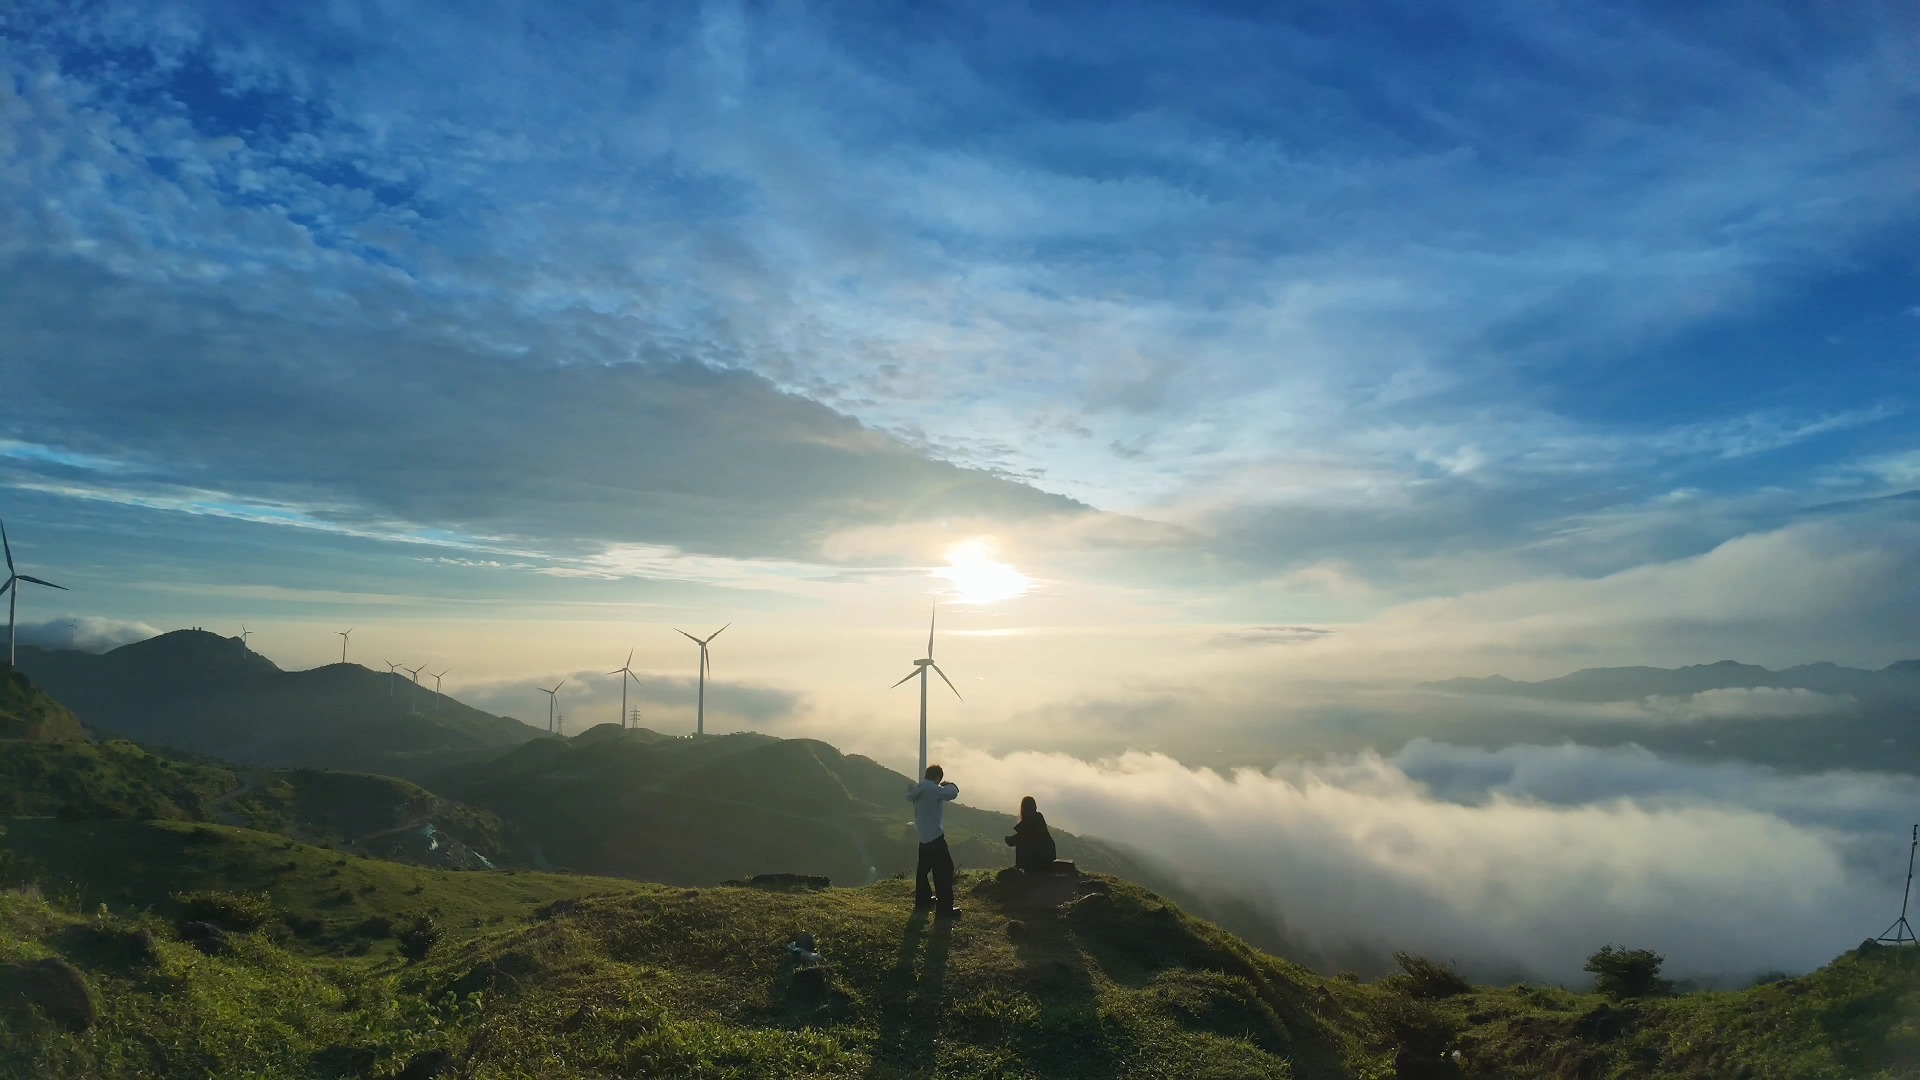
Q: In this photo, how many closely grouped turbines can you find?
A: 3